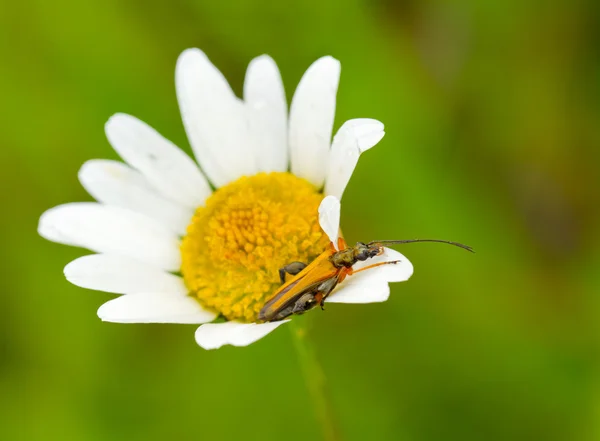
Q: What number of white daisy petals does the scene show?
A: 12